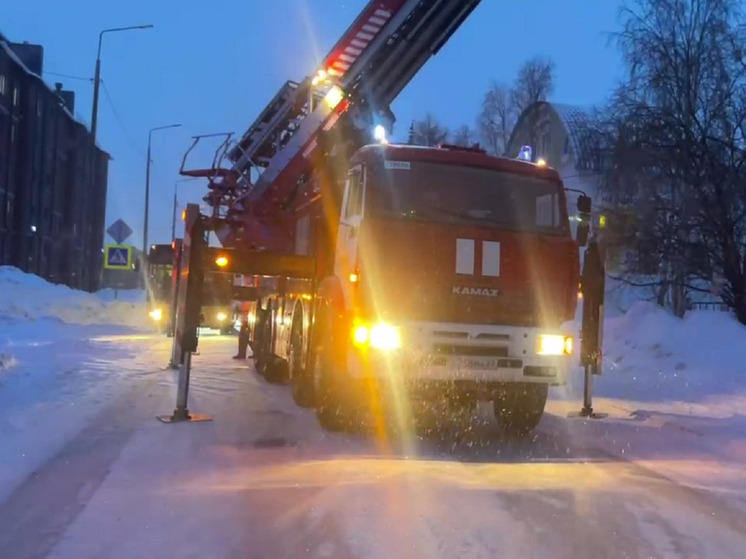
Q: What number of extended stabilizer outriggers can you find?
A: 3